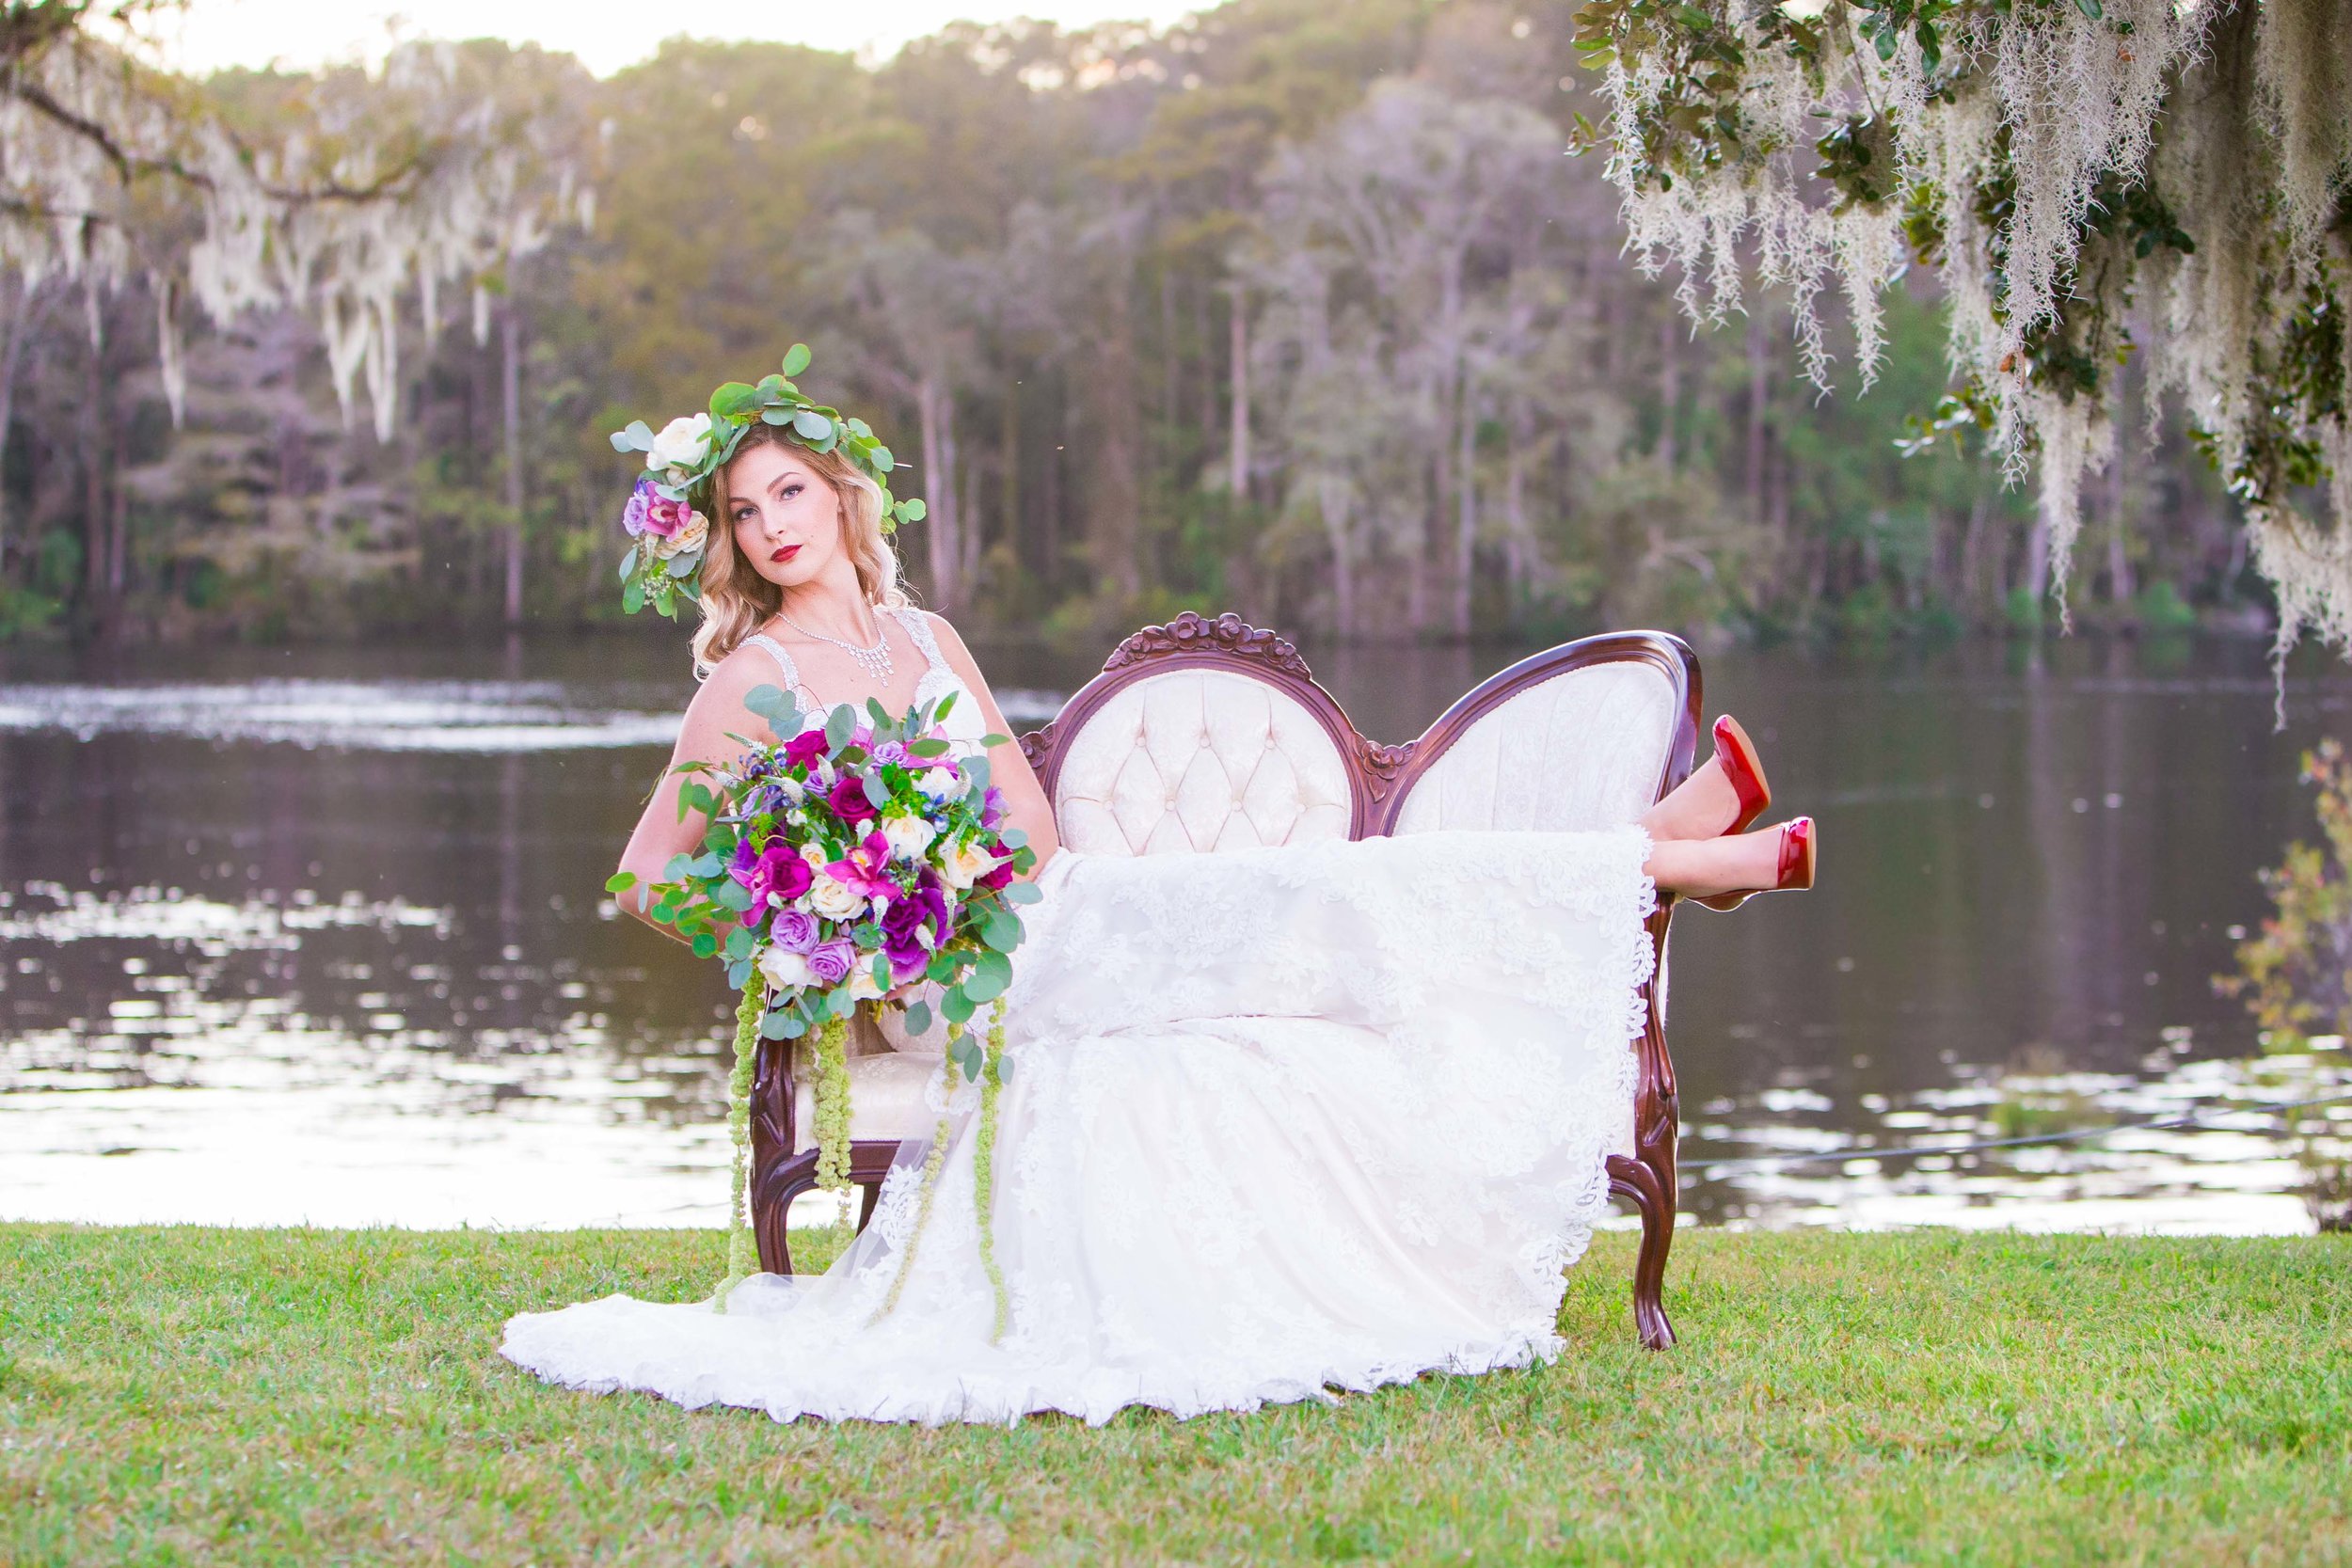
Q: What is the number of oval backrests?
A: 2